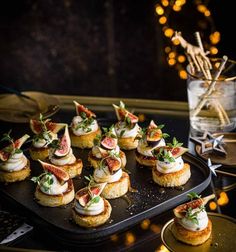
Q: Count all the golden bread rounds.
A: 12